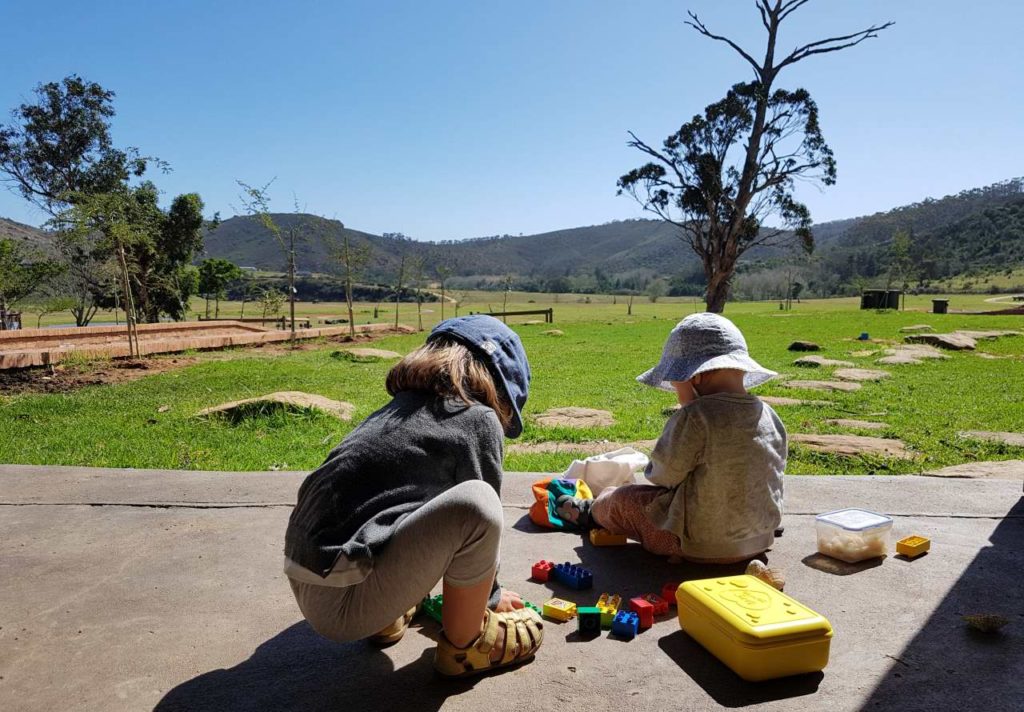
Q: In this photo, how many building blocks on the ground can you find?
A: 13